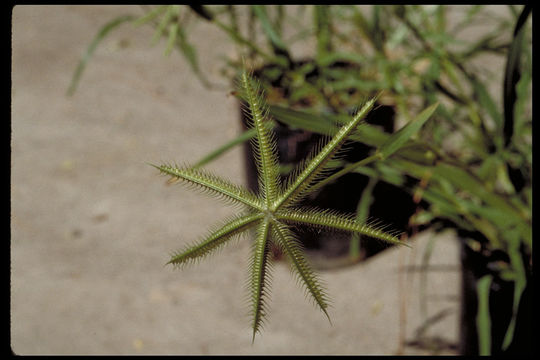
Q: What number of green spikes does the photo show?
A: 7